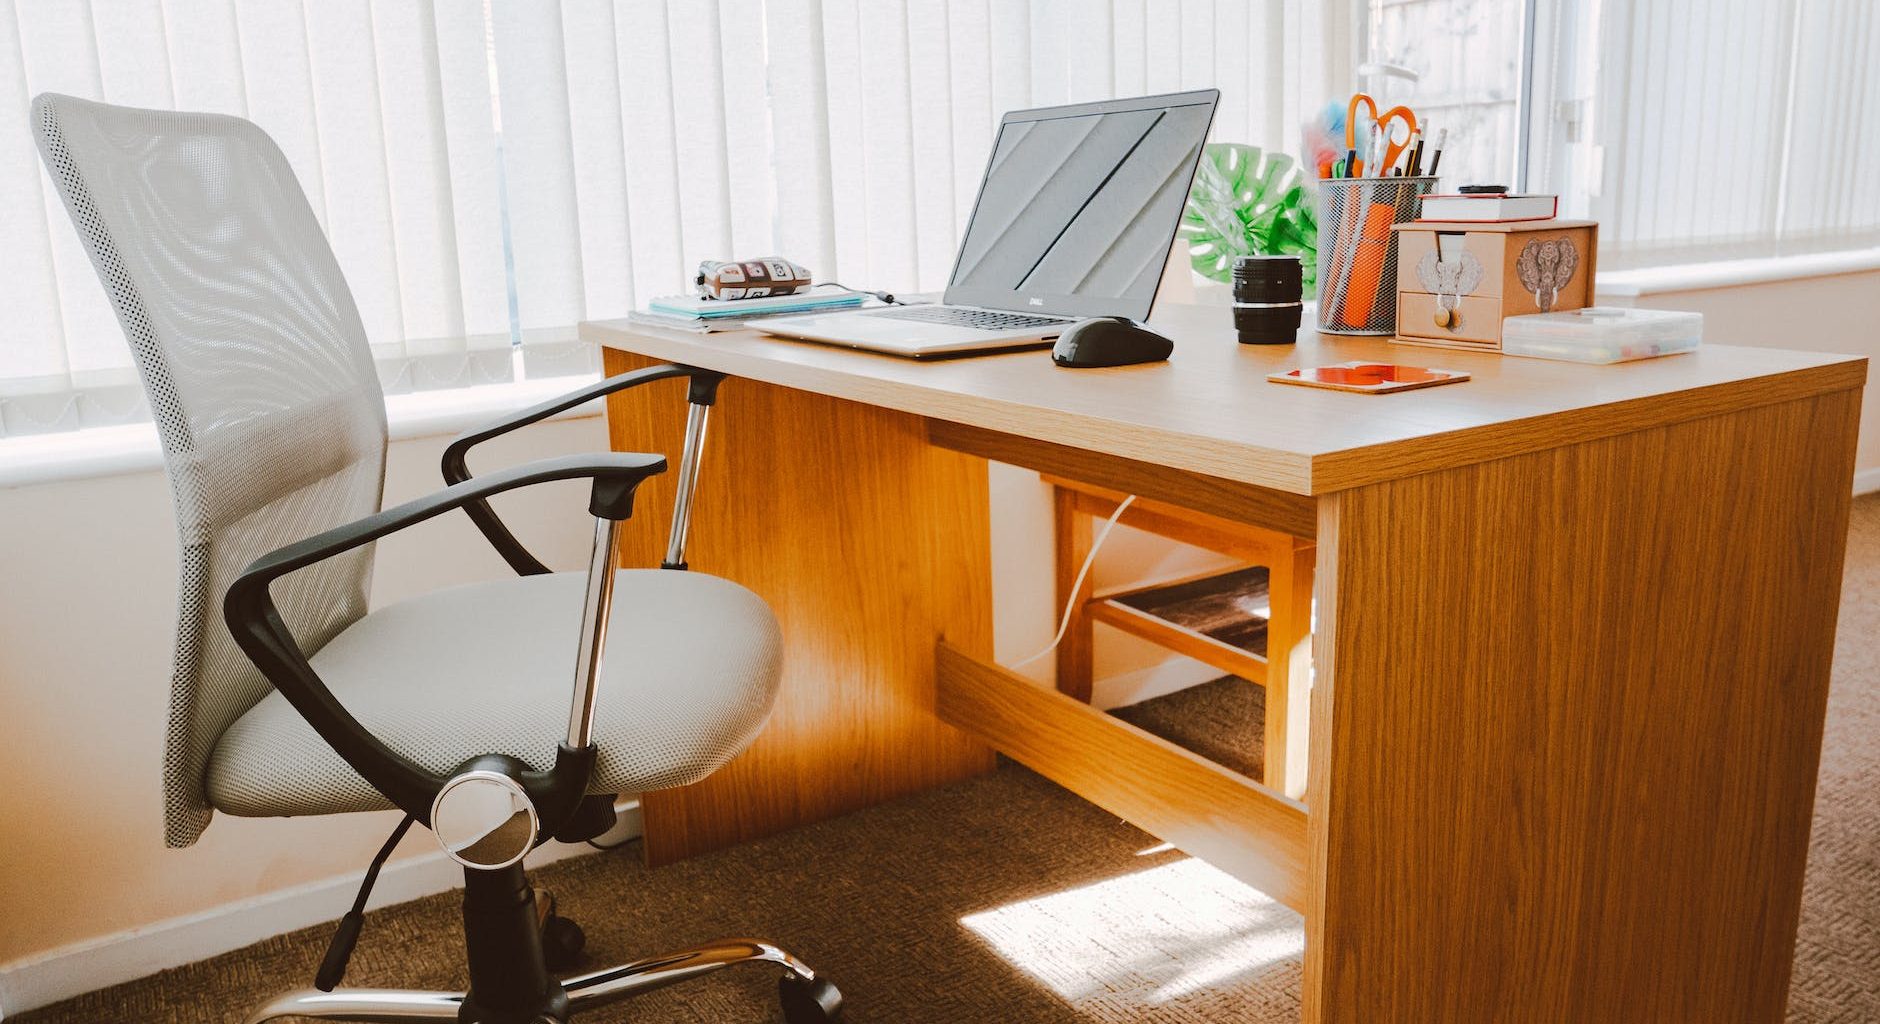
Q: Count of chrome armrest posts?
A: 2